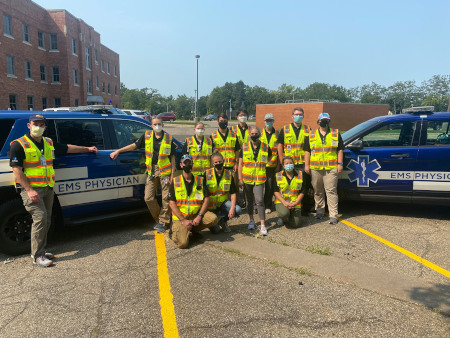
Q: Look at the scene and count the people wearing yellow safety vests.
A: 12